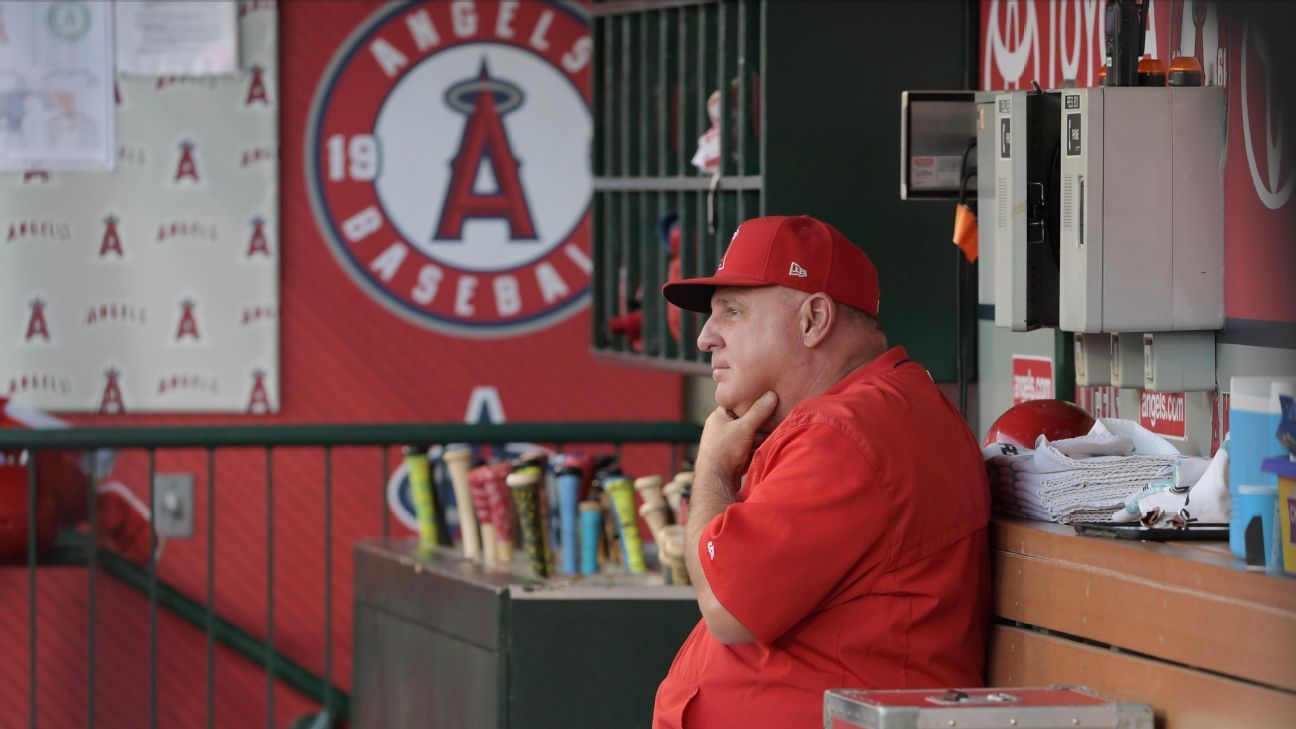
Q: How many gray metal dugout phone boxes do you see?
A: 2